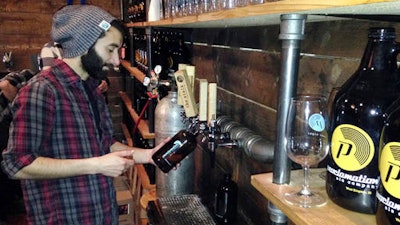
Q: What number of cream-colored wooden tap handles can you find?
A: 5